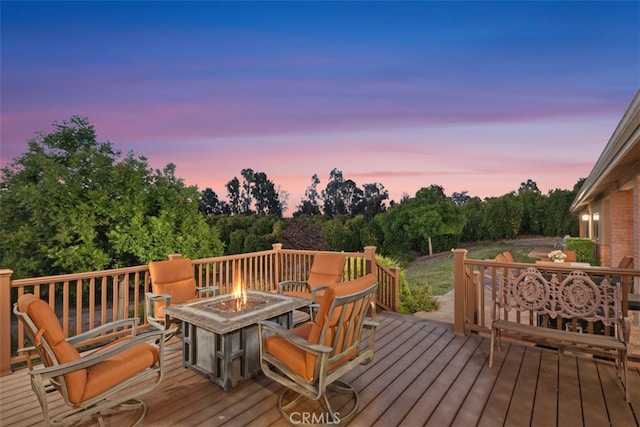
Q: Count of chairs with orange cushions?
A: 4